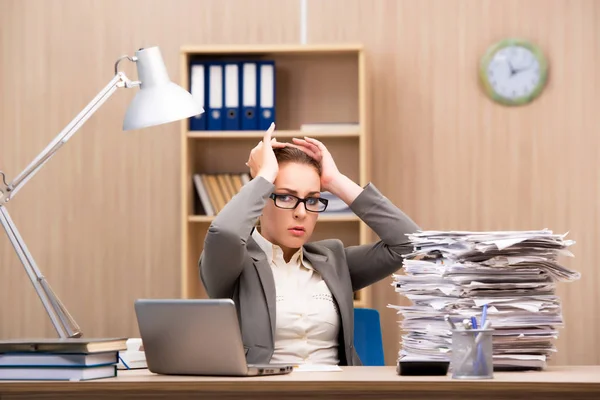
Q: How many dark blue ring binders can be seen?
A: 5